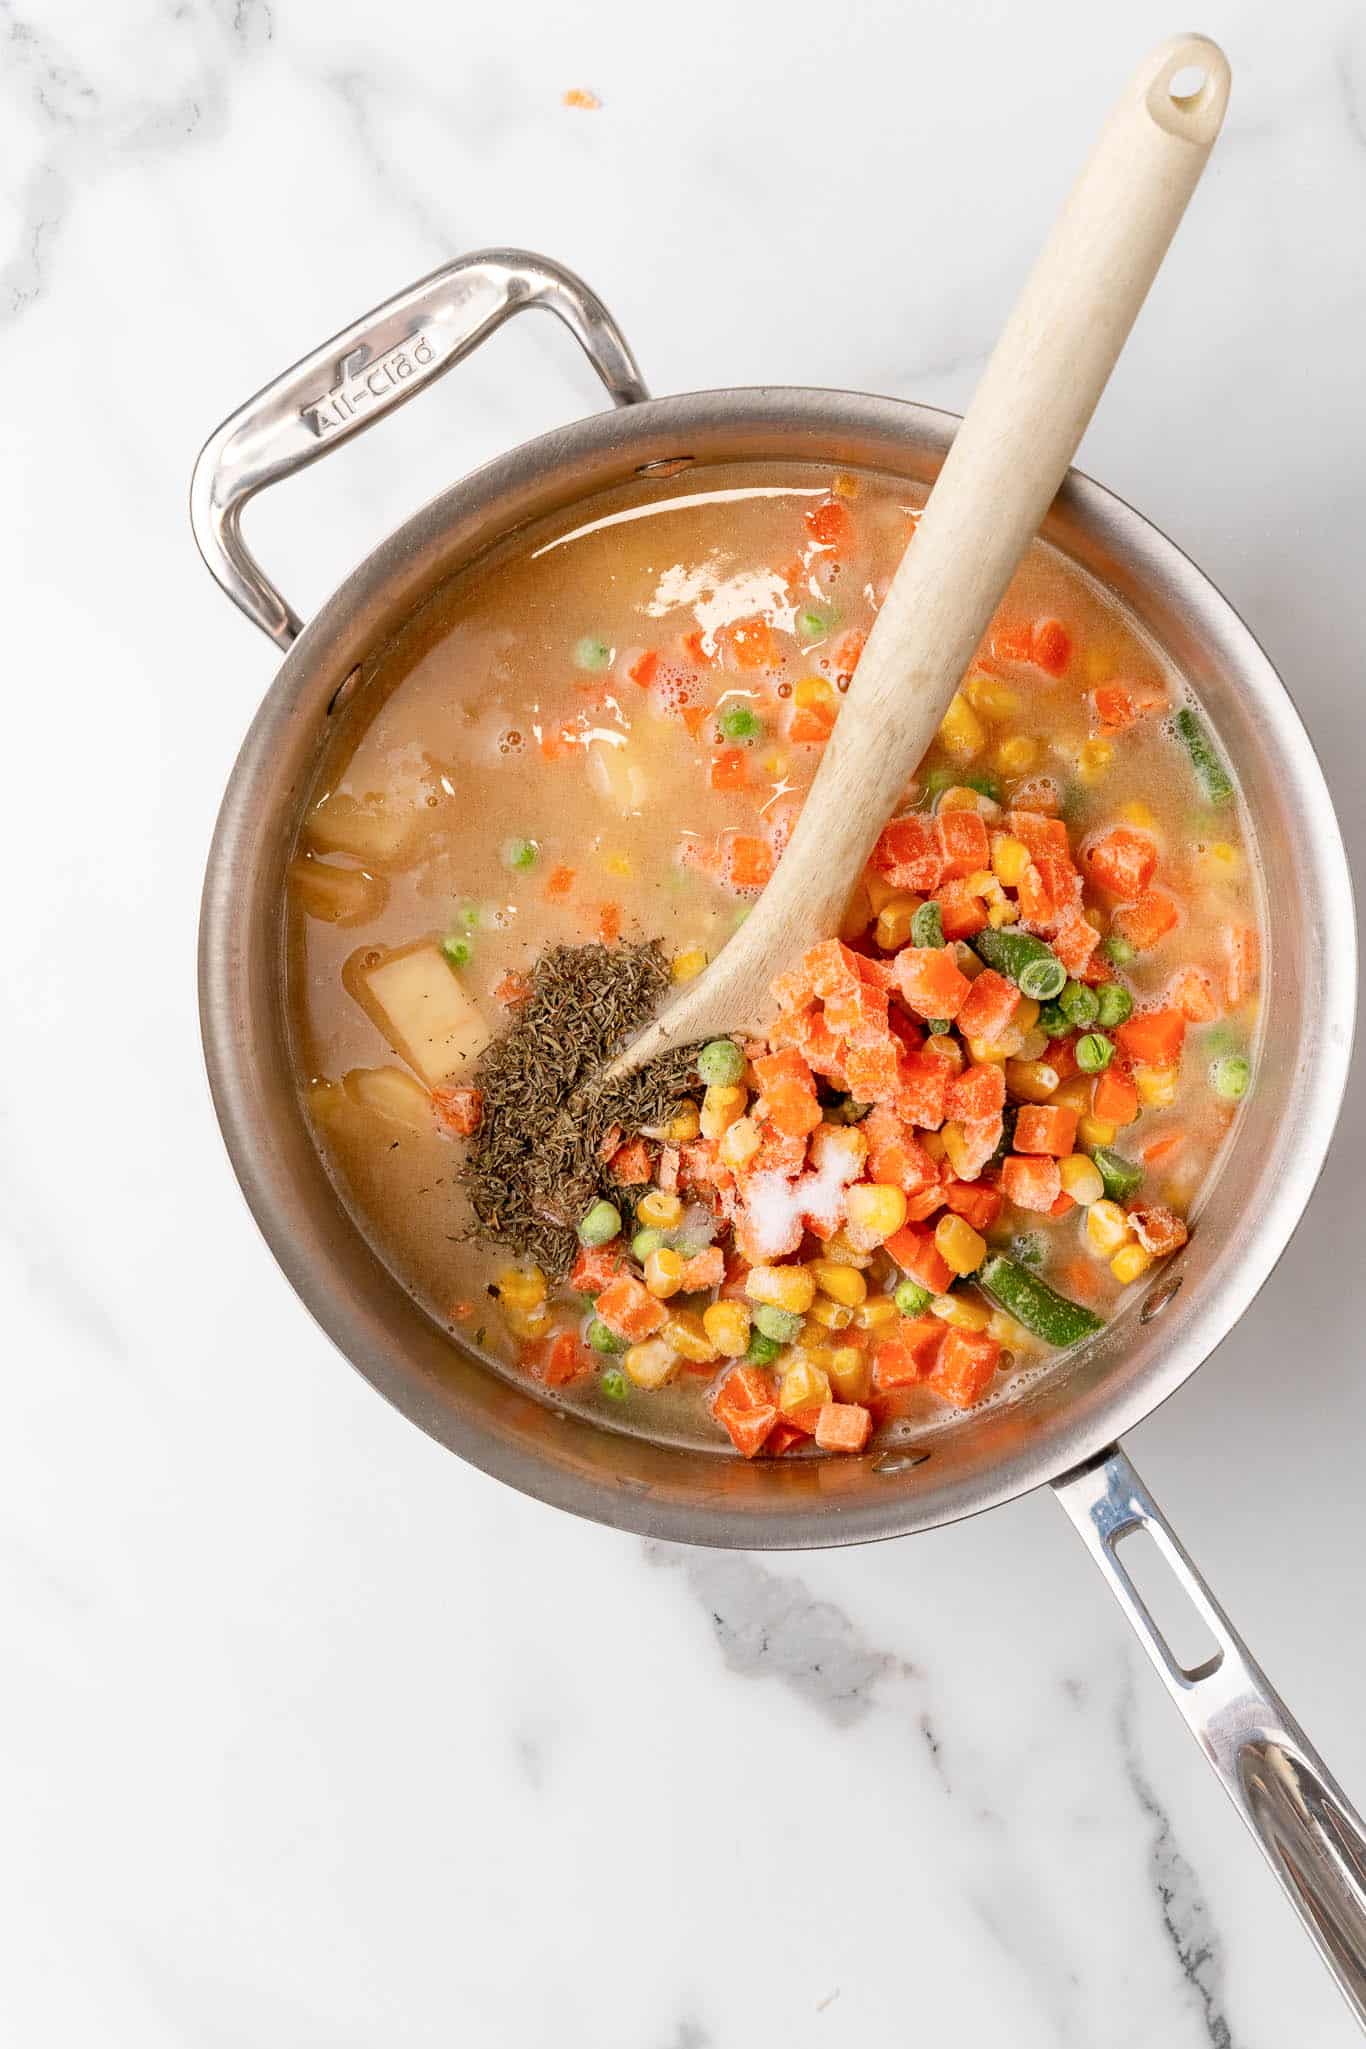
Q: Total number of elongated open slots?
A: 1